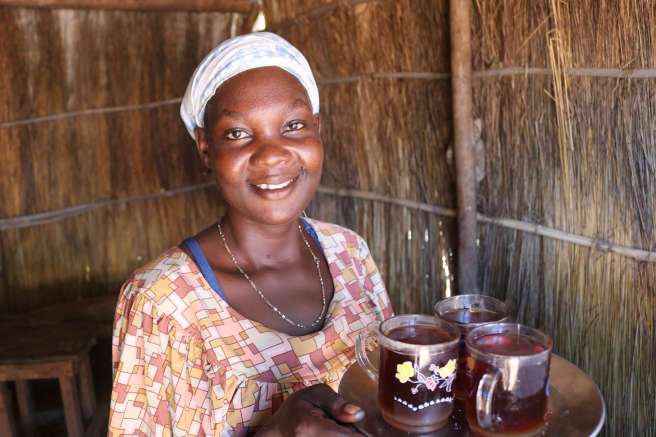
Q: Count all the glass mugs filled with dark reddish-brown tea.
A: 3